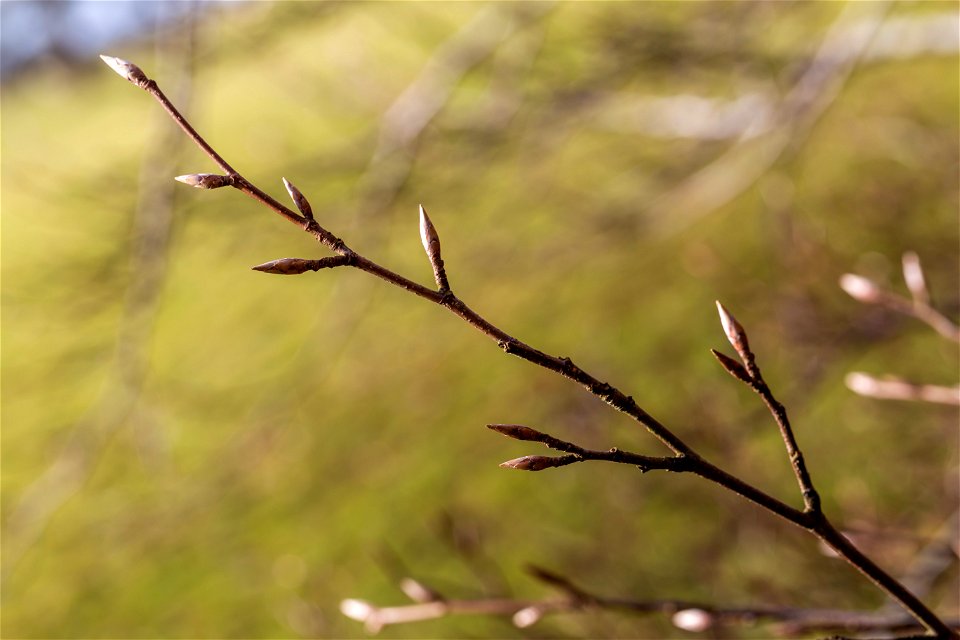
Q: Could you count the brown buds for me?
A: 9